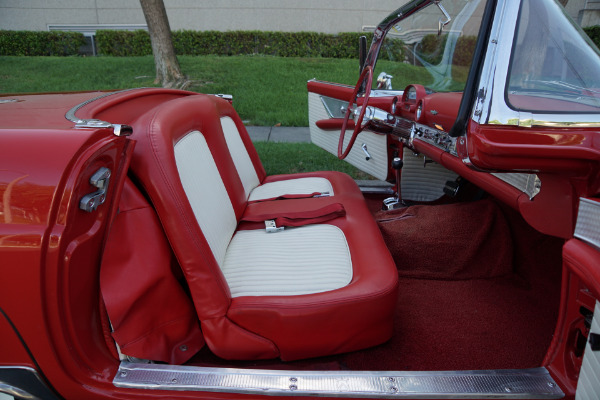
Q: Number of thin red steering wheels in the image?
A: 1